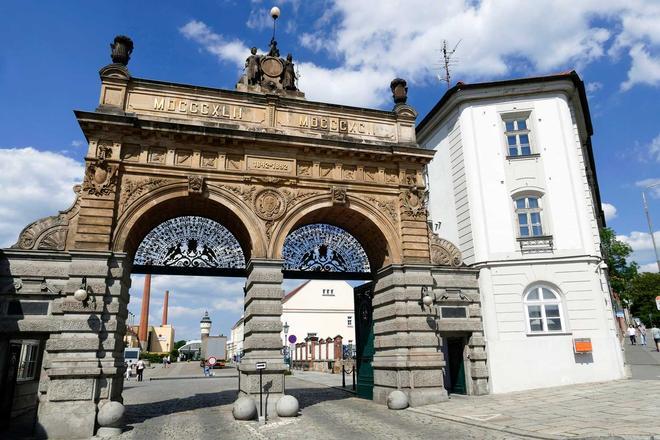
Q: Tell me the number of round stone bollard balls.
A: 4